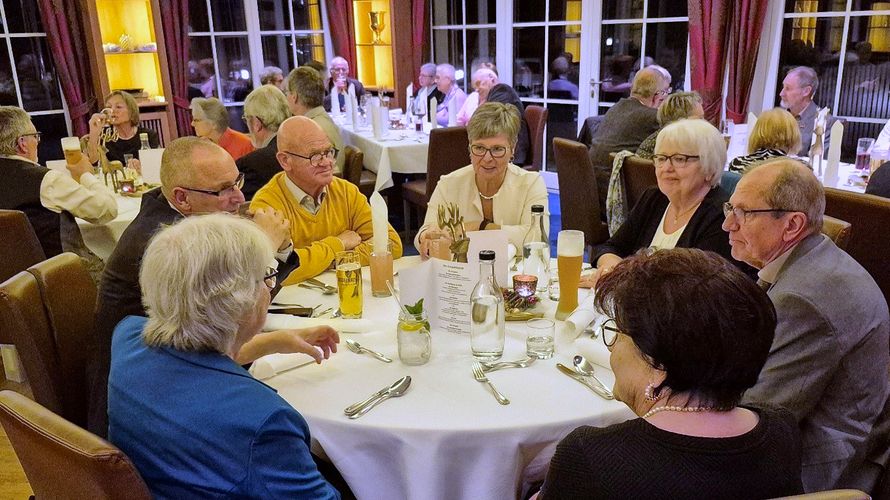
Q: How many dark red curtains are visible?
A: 6